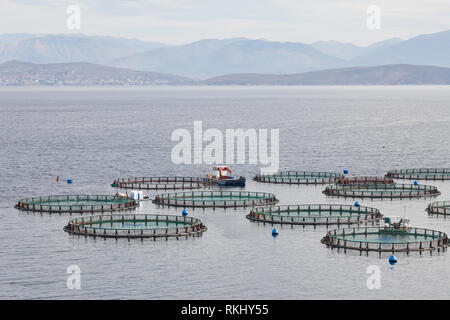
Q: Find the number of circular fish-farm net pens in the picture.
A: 11